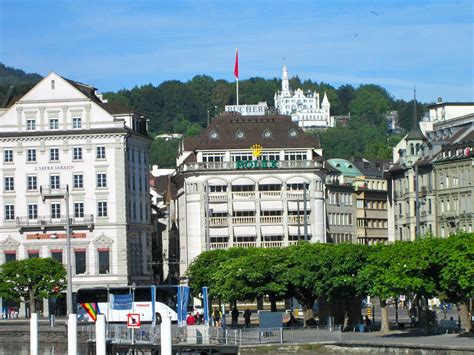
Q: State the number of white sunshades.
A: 12